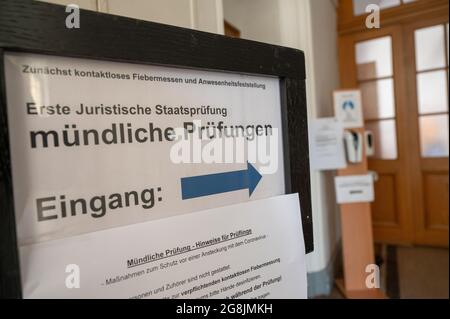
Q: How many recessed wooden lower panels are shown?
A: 2